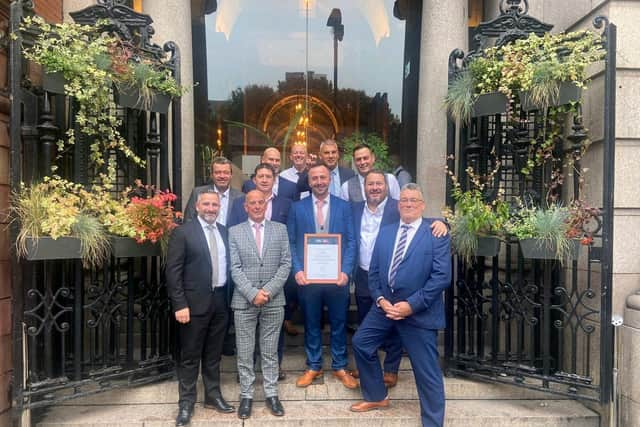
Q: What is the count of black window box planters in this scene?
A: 8